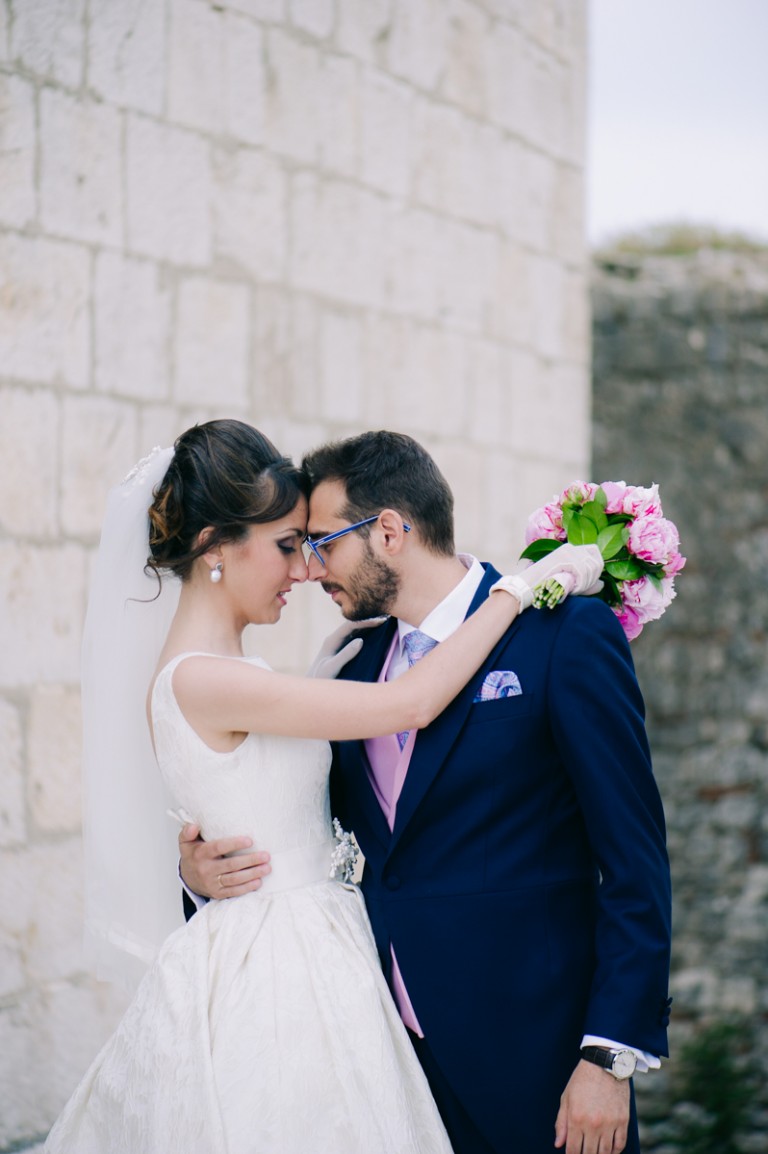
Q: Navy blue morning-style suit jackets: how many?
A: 1